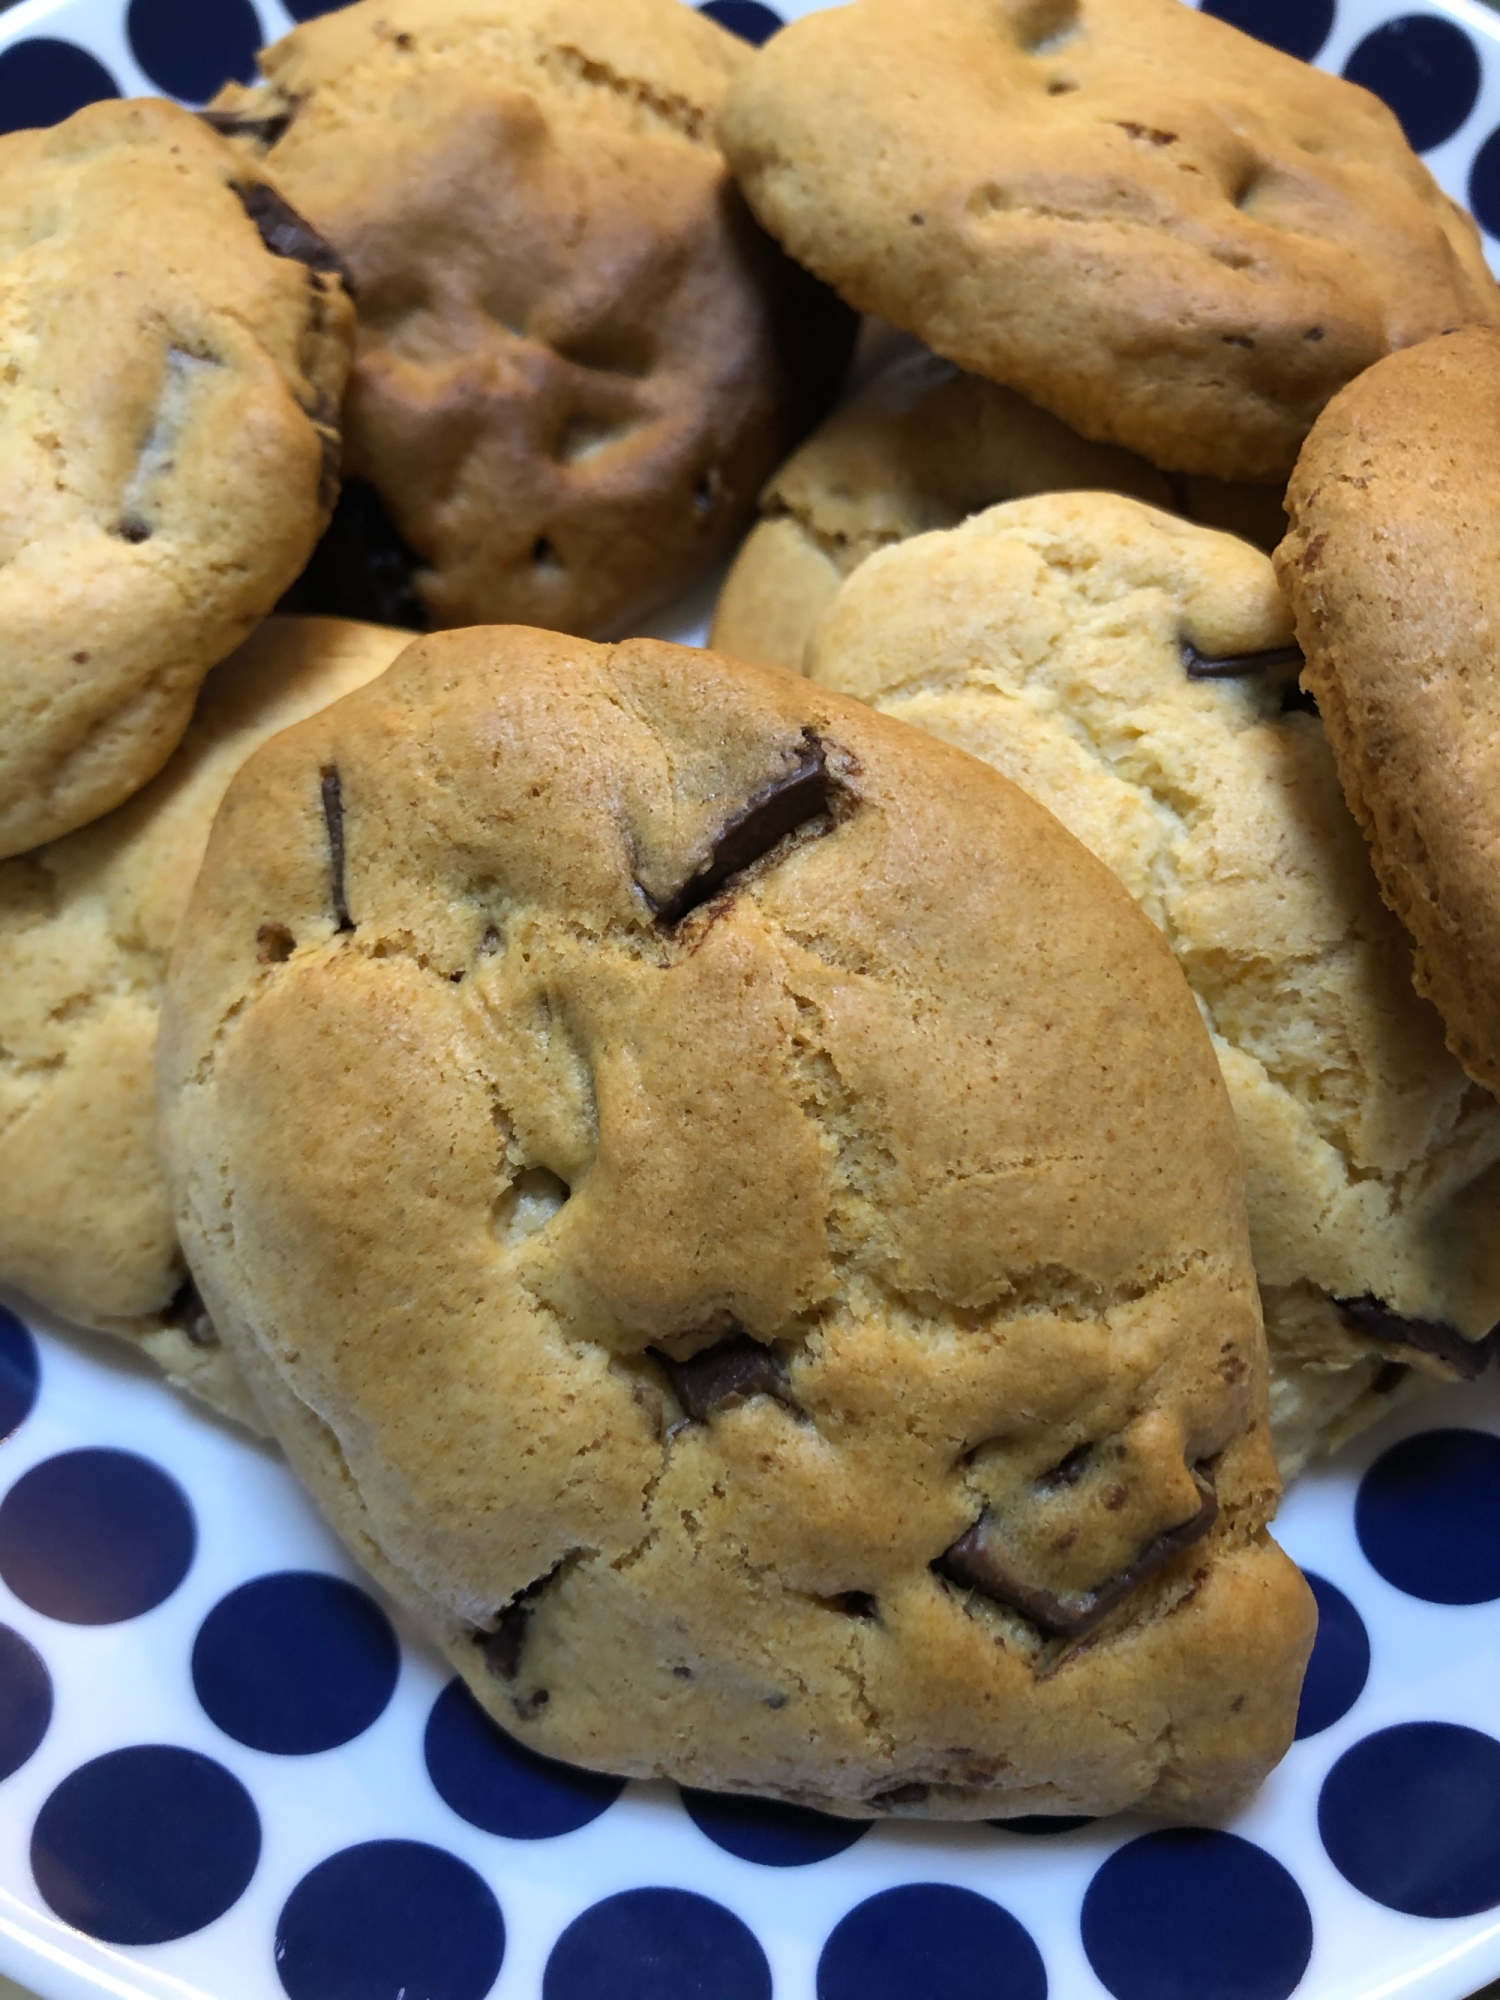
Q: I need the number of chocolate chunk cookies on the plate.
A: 8